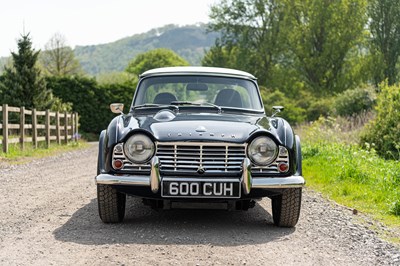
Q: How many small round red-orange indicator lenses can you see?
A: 2